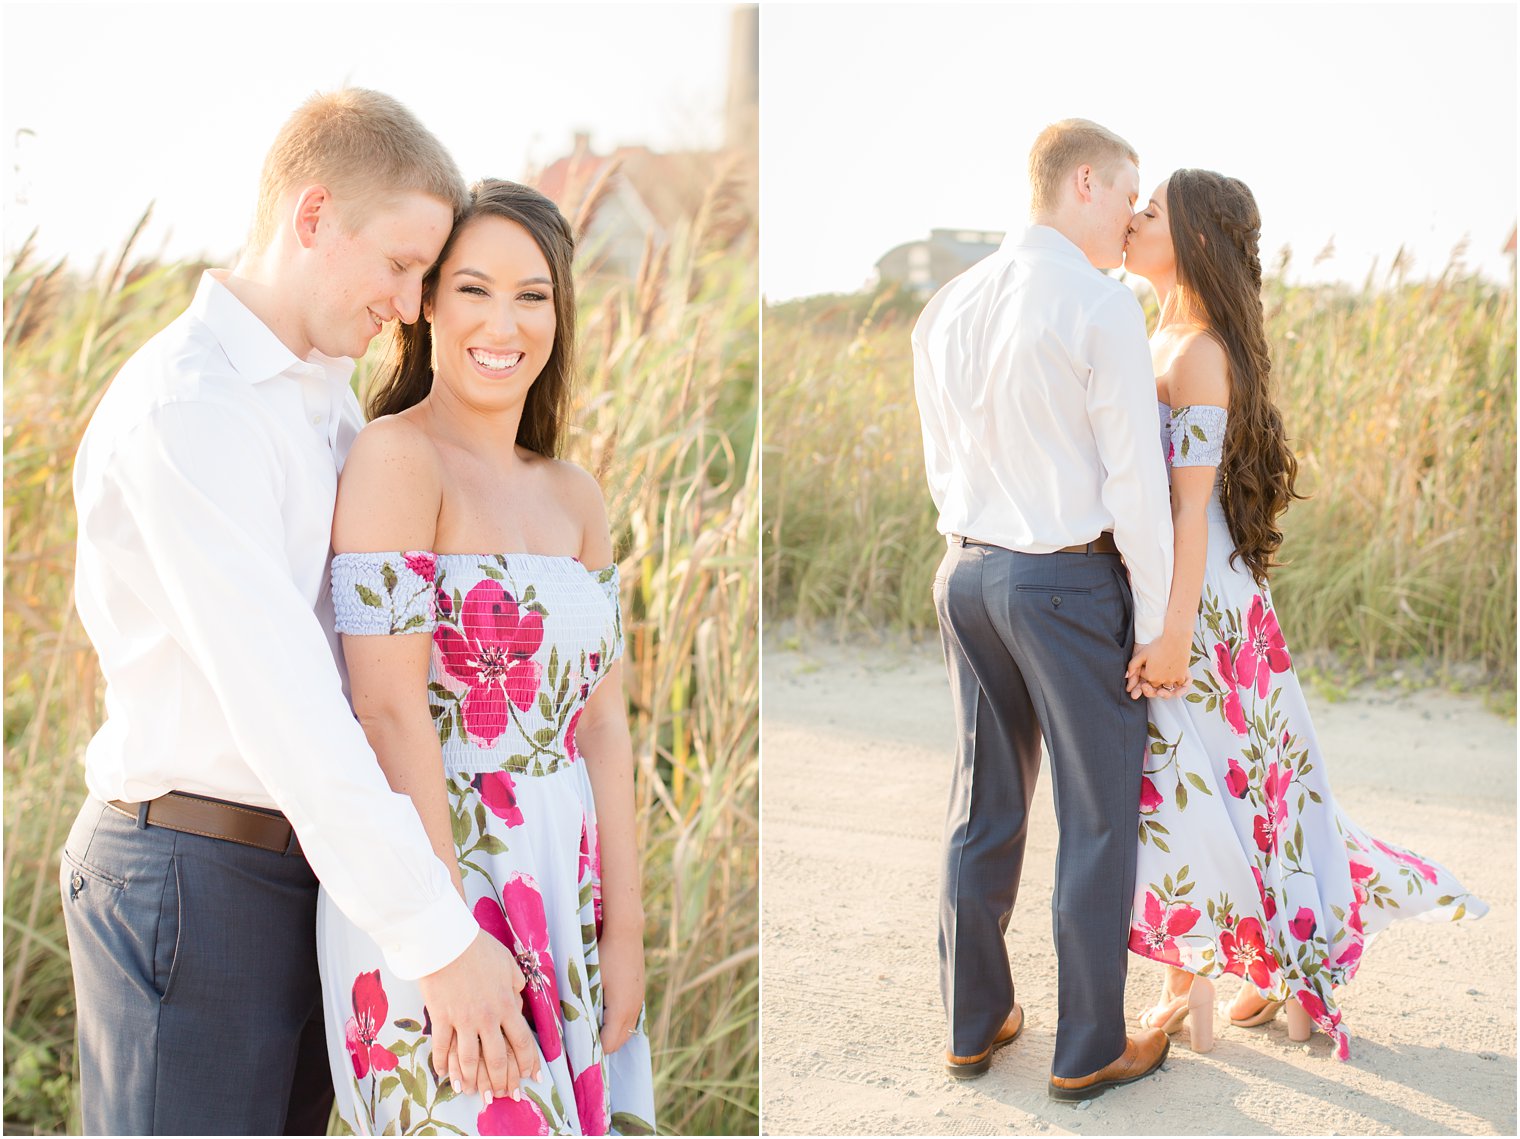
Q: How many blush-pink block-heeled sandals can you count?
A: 2